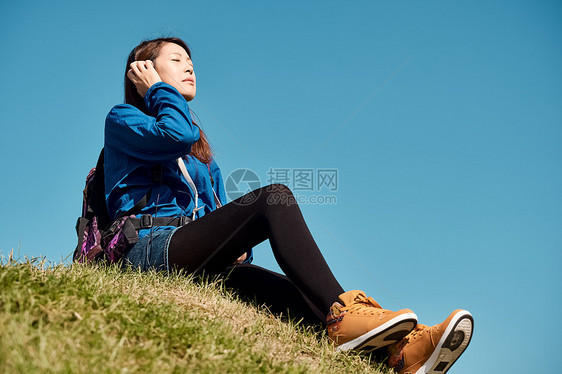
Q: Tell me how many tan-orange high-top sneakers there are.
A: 2